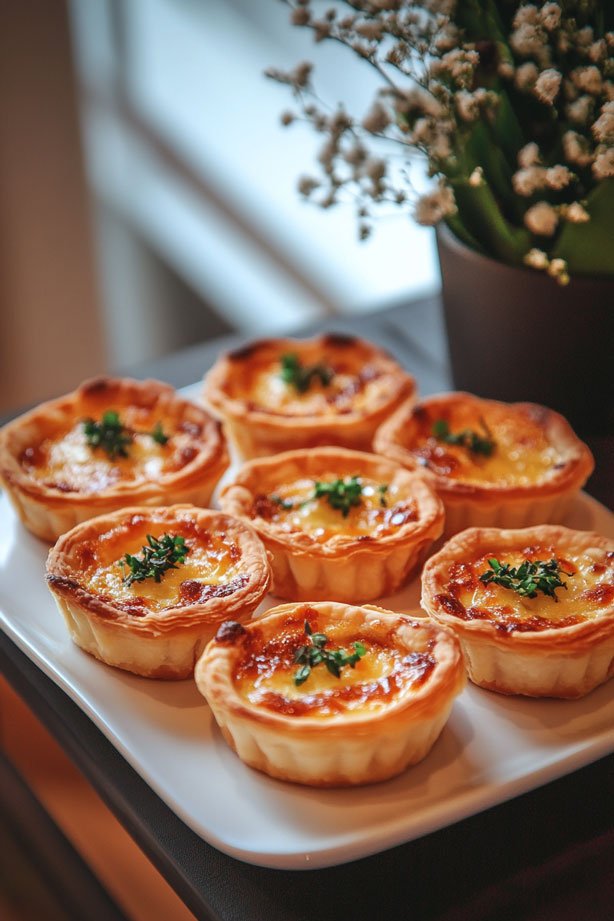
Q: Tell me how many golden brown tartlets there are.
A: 7